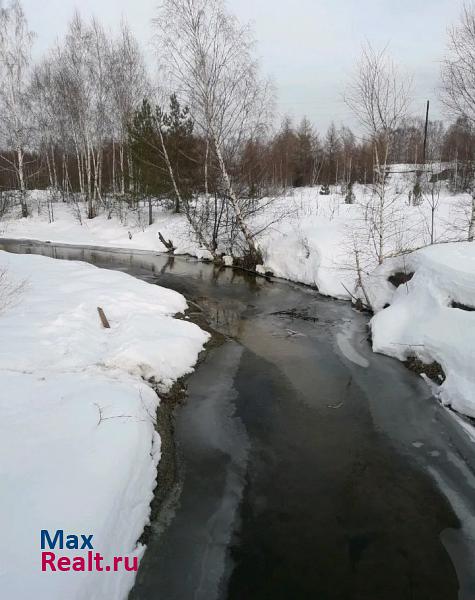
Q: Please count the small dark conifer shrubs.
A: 3